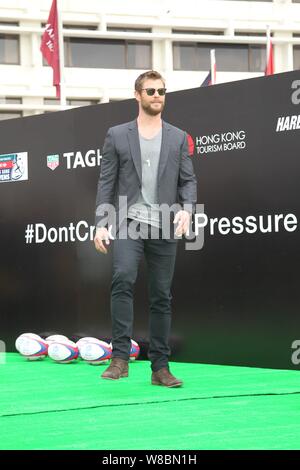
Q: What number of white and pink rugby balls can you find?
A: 4